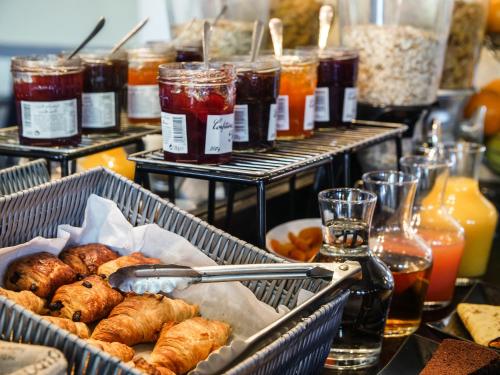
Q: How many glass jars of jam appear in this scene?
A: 8